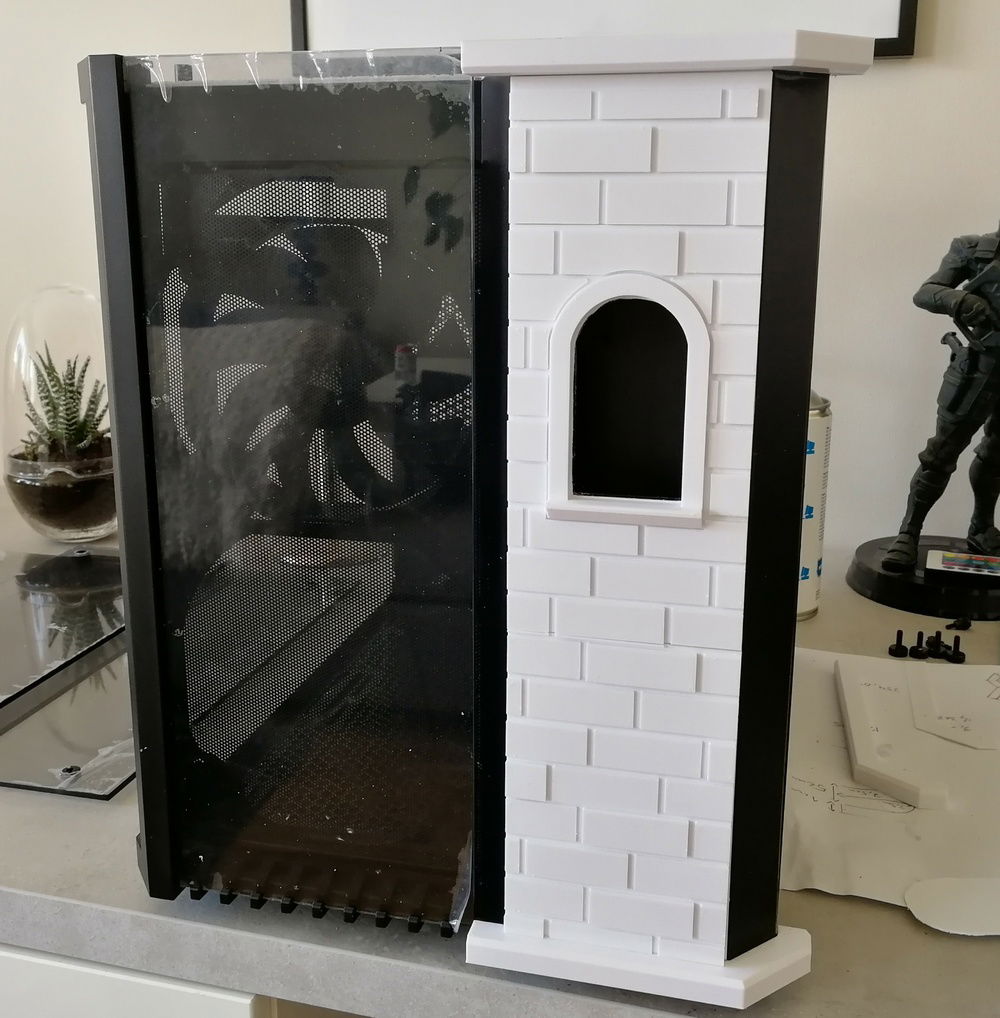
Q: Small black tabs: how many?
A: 9